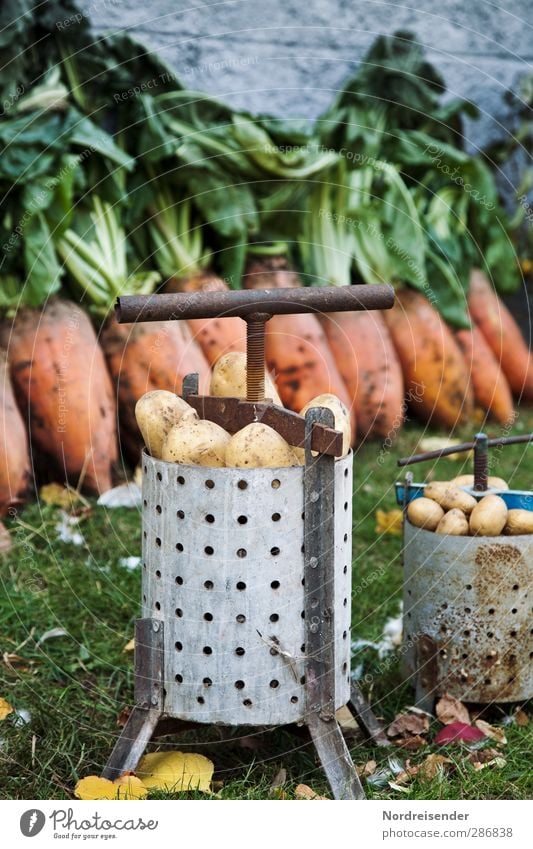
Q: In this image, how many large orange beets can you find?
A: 9